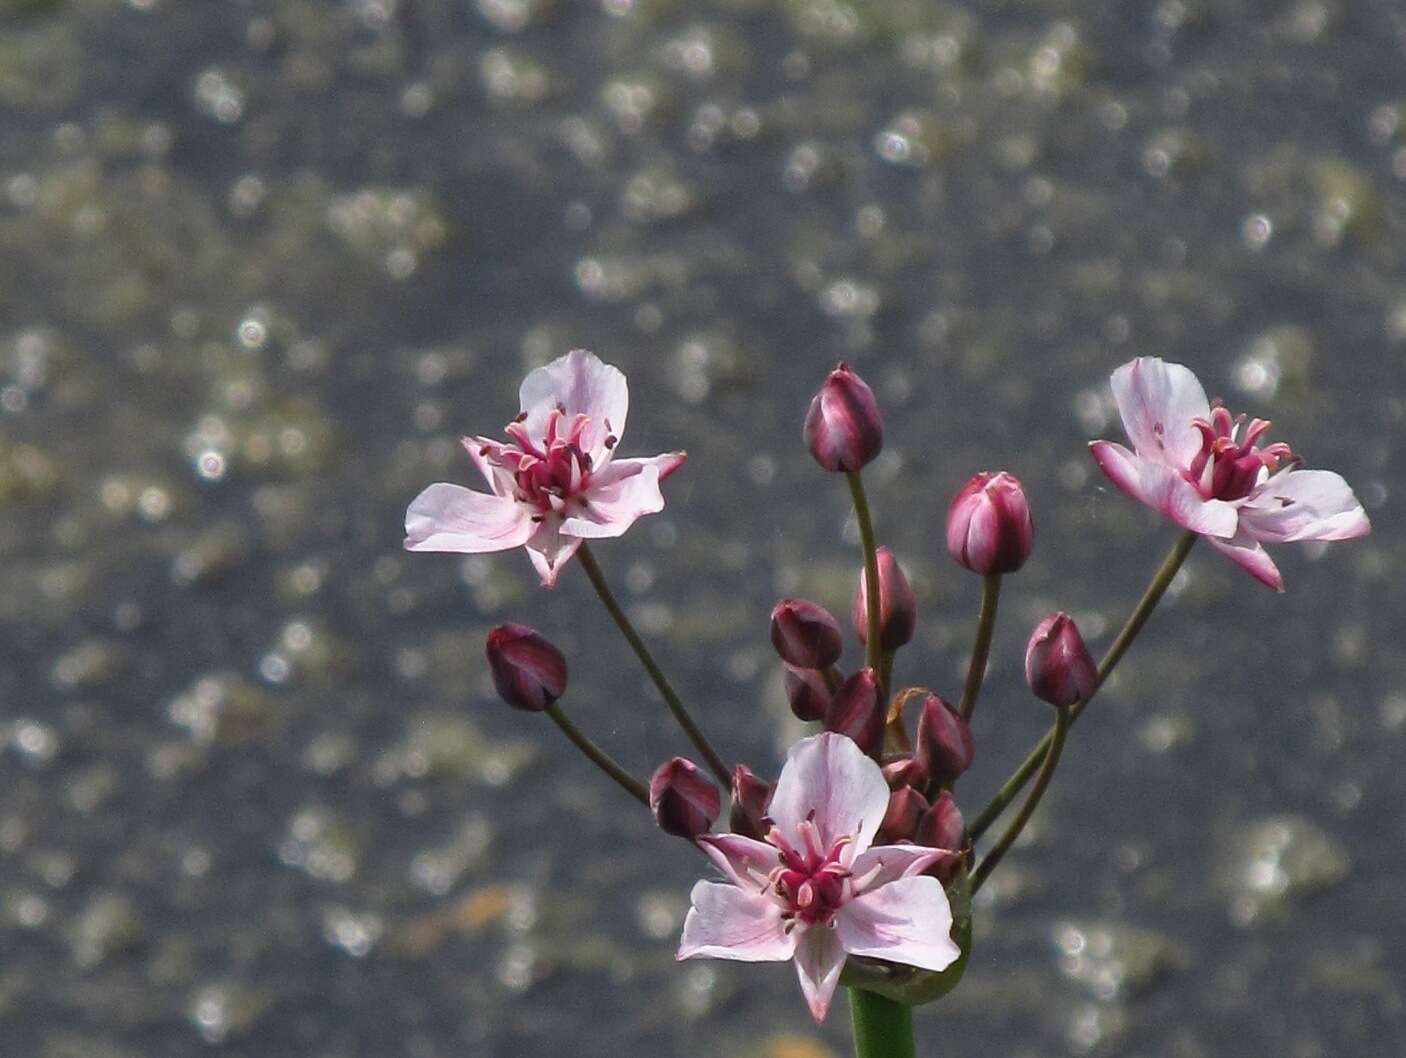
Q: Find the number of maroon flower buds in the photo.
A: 14